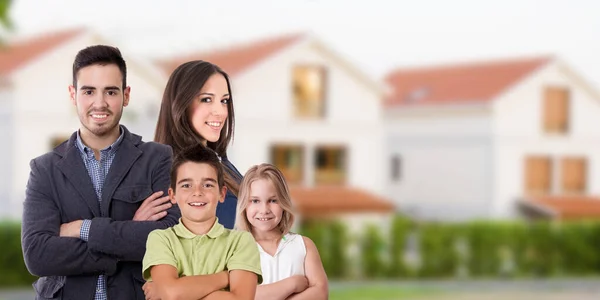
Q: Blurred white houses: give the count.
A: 3